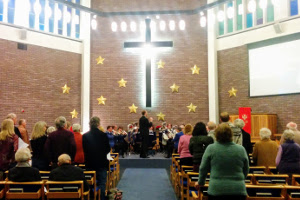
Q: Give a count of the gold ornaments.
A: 12